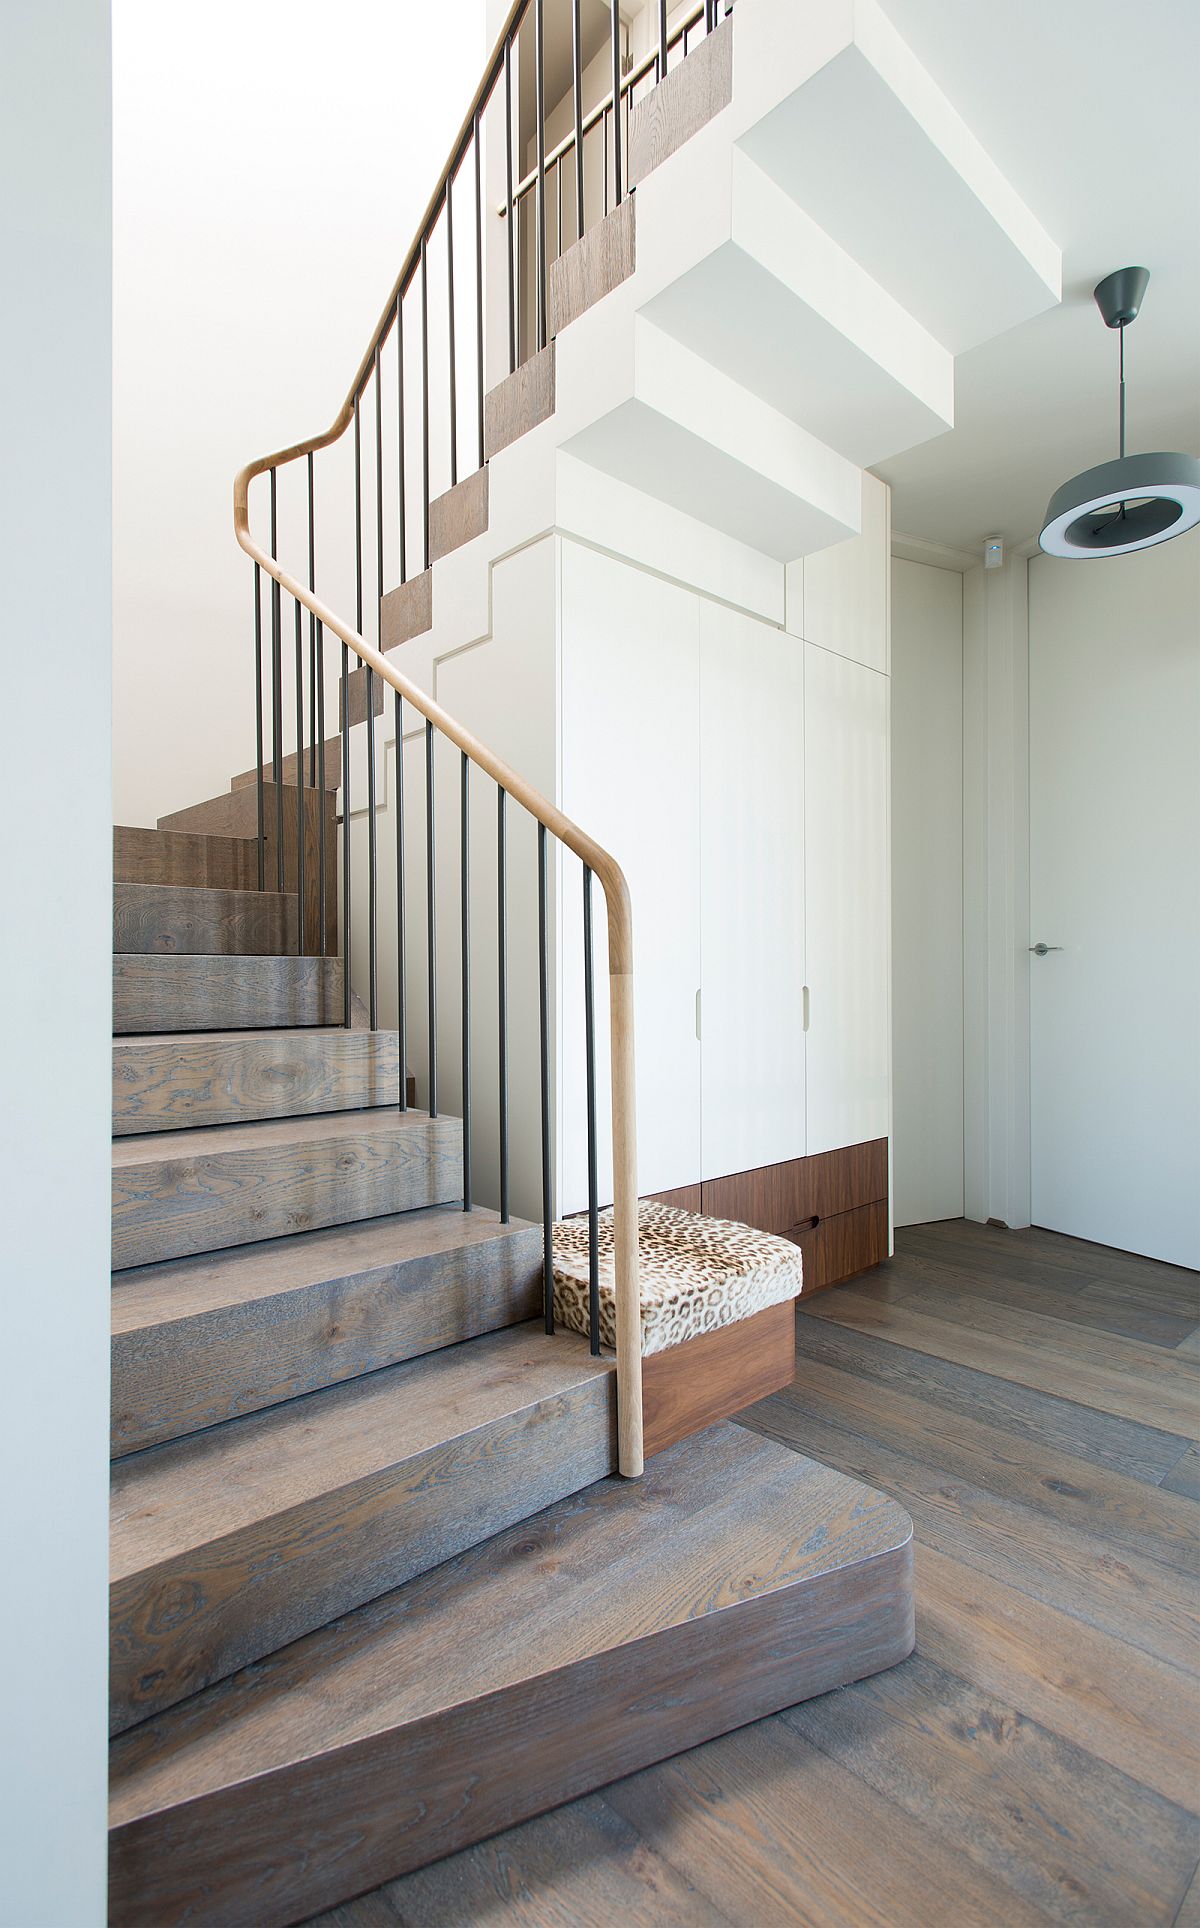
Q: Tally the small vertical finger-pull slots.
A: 2